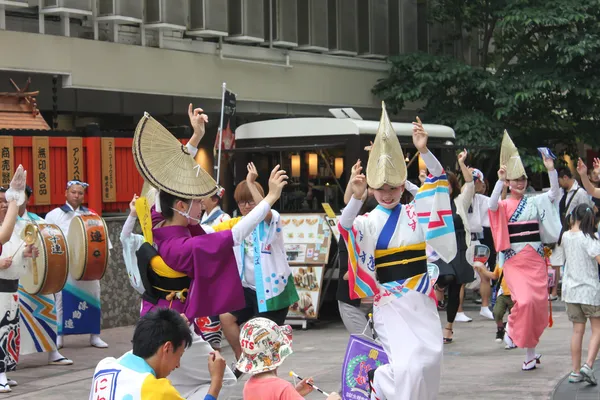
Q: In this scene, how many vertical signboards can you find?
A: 4